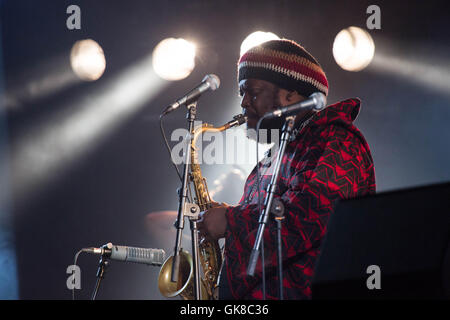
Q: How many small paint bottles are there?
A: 0